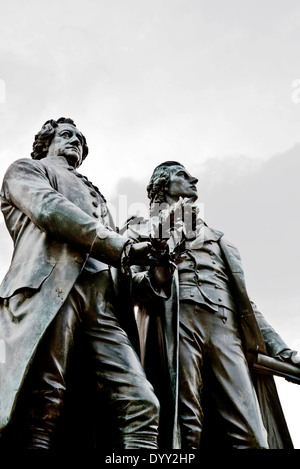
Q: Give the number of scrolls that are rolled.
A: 1